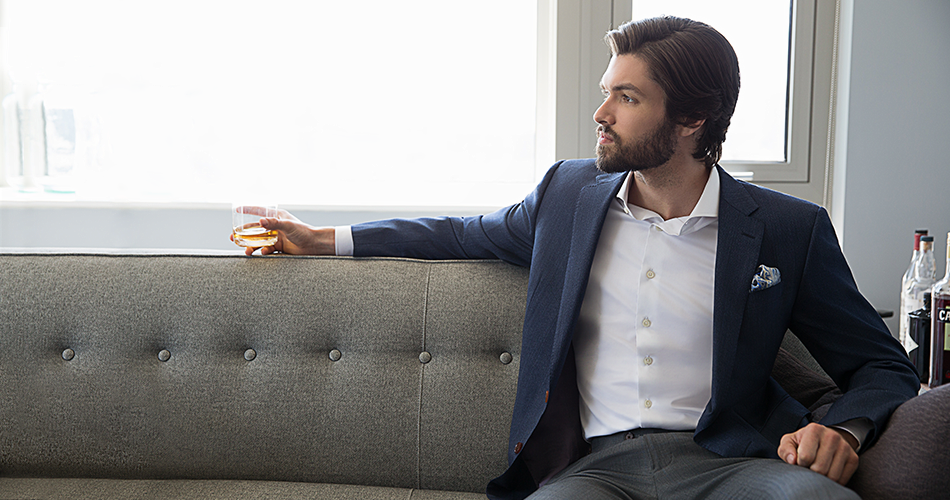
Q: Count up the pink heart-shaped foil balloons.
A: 0